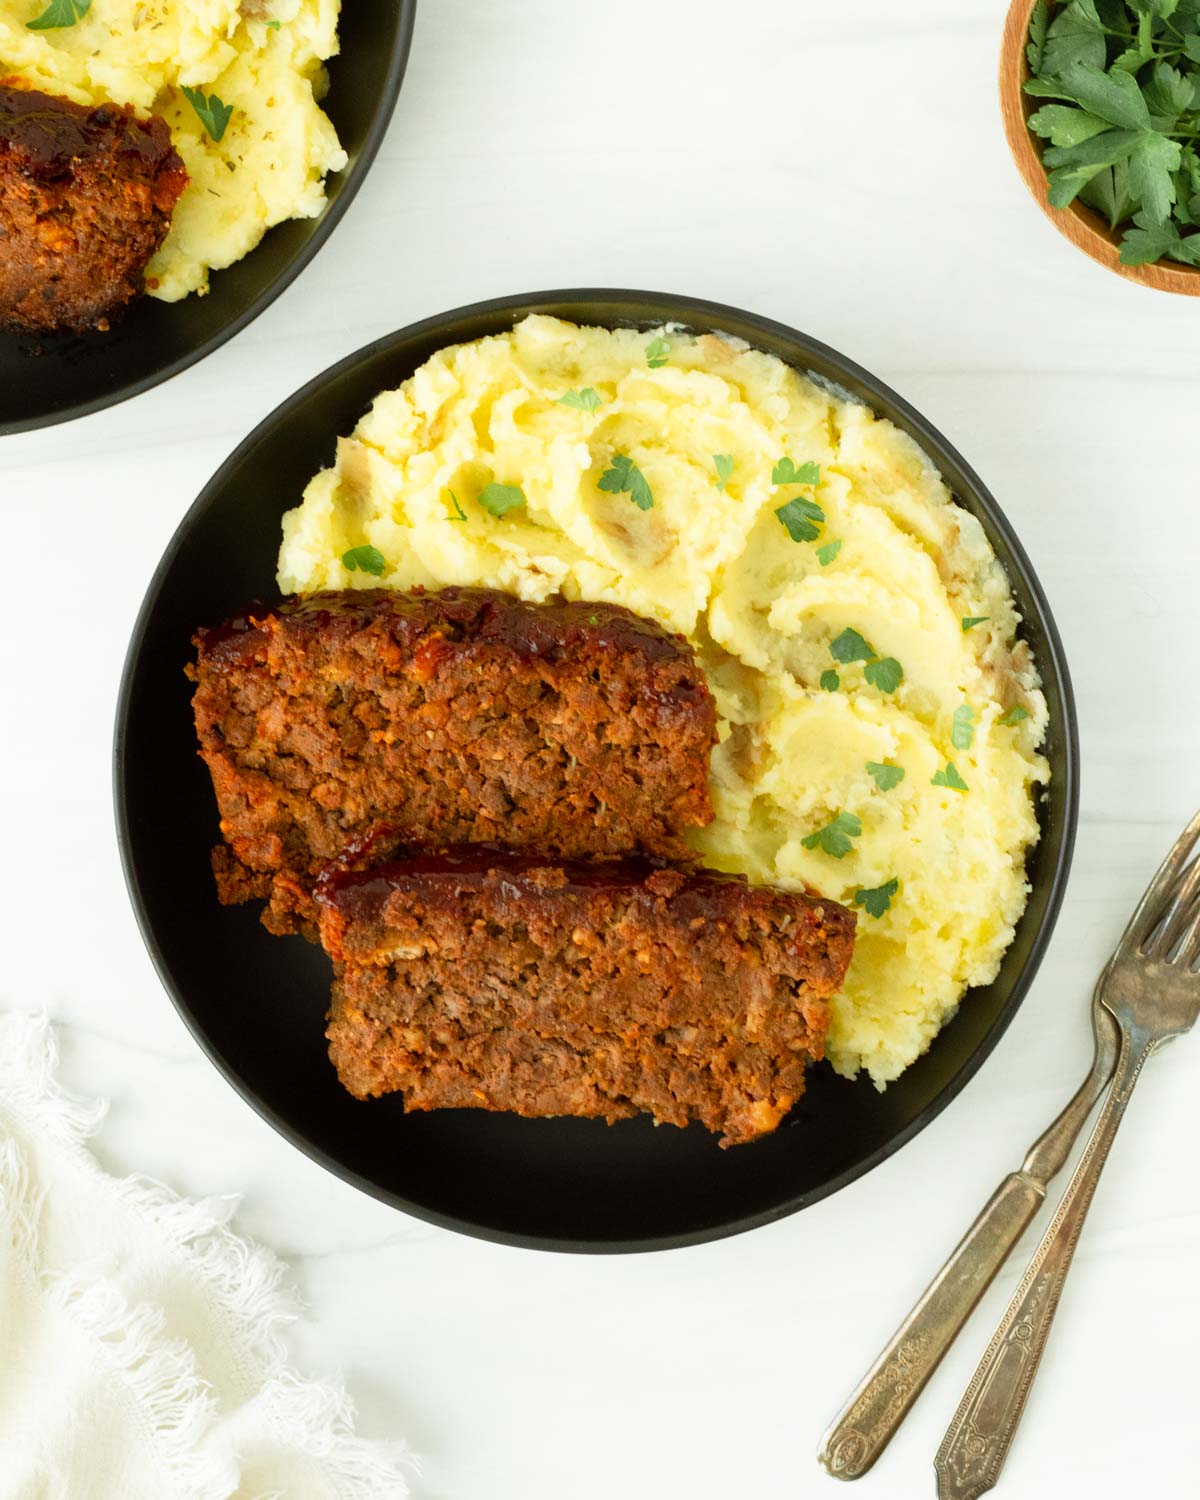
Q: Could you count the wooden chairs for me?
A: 0